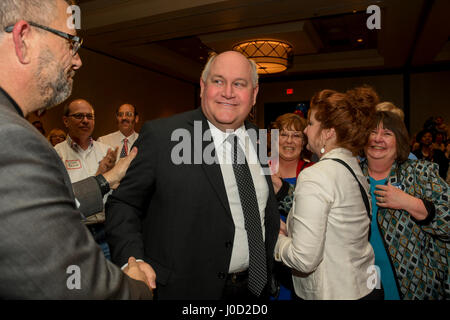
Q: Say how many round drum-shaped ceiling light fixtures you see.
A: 1